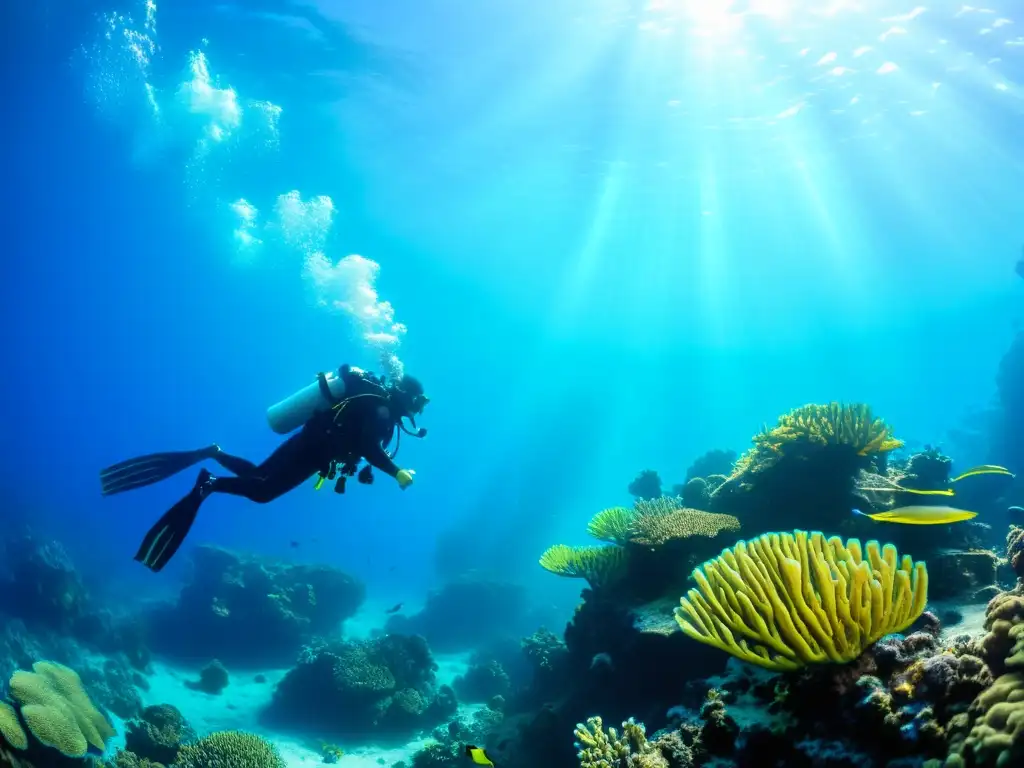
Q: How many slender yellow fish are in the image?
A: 3